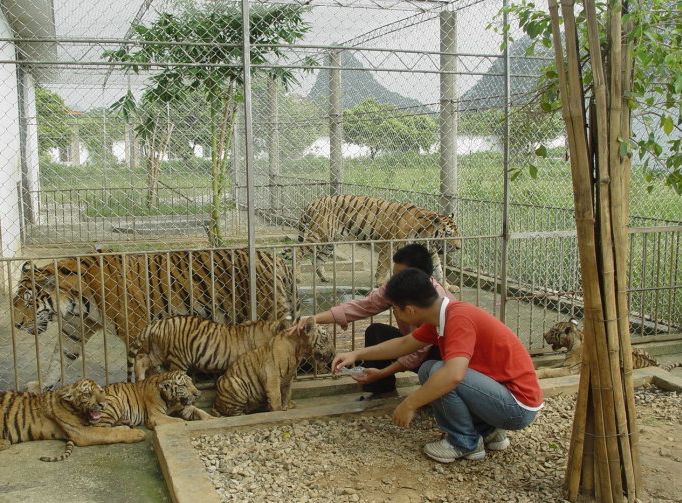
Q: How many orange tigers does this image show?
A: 7